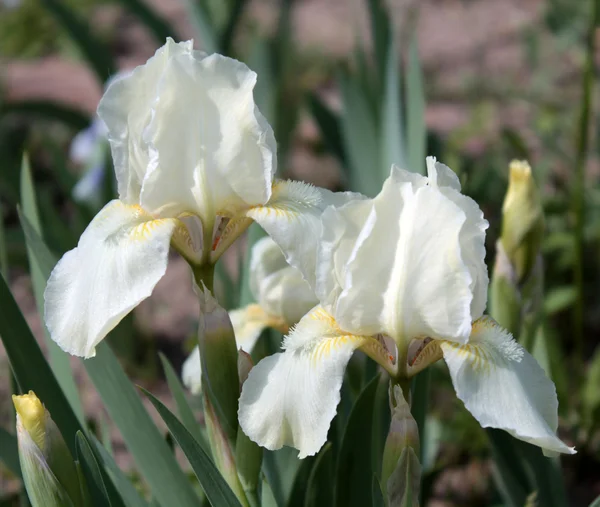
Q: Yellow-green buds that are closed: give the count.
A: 2